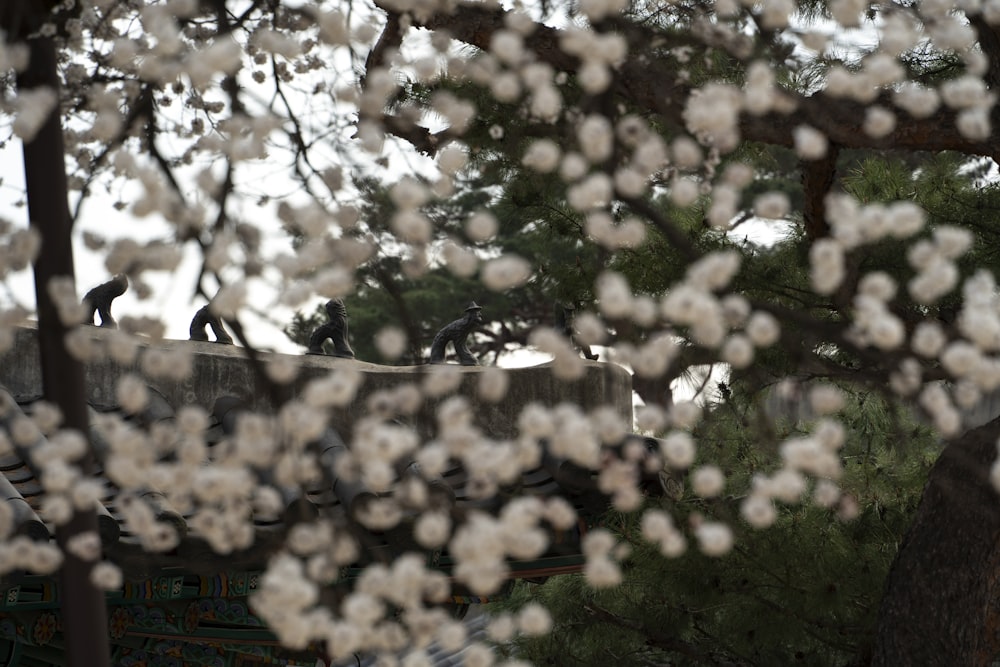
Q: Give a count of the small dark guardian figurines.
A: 5